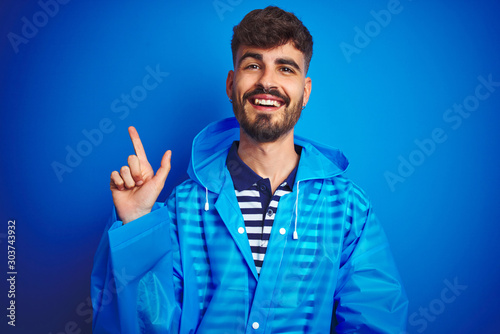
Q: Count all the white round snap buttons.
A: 3